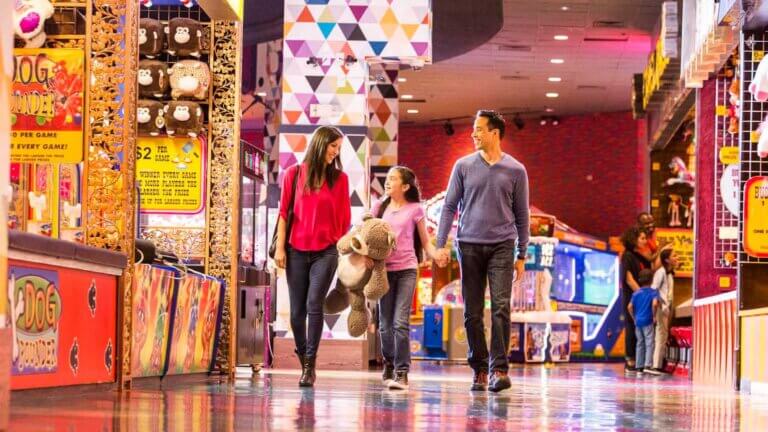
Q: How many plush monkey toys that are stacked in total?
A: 5